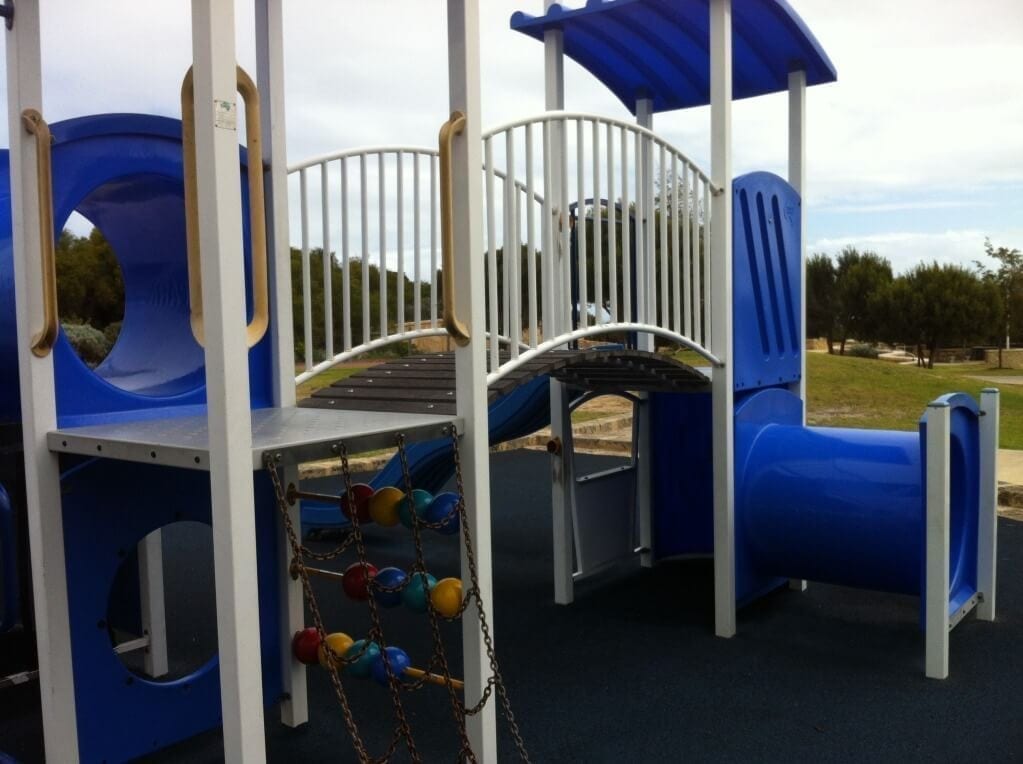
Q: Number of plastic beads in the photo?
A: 12